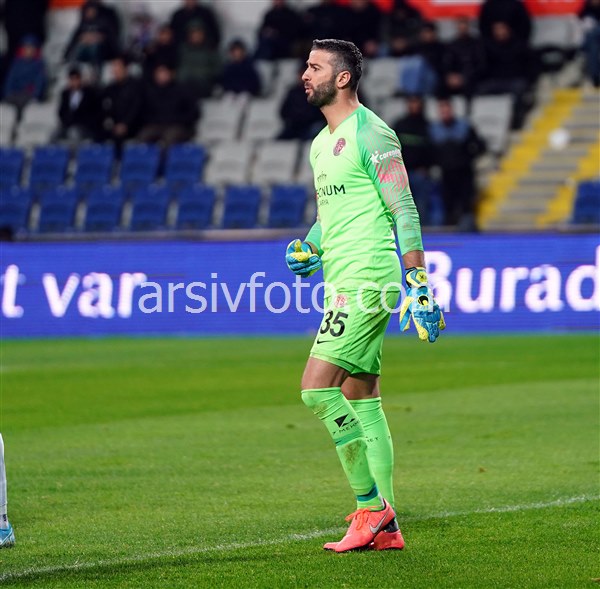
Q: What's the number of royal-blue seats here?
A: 13